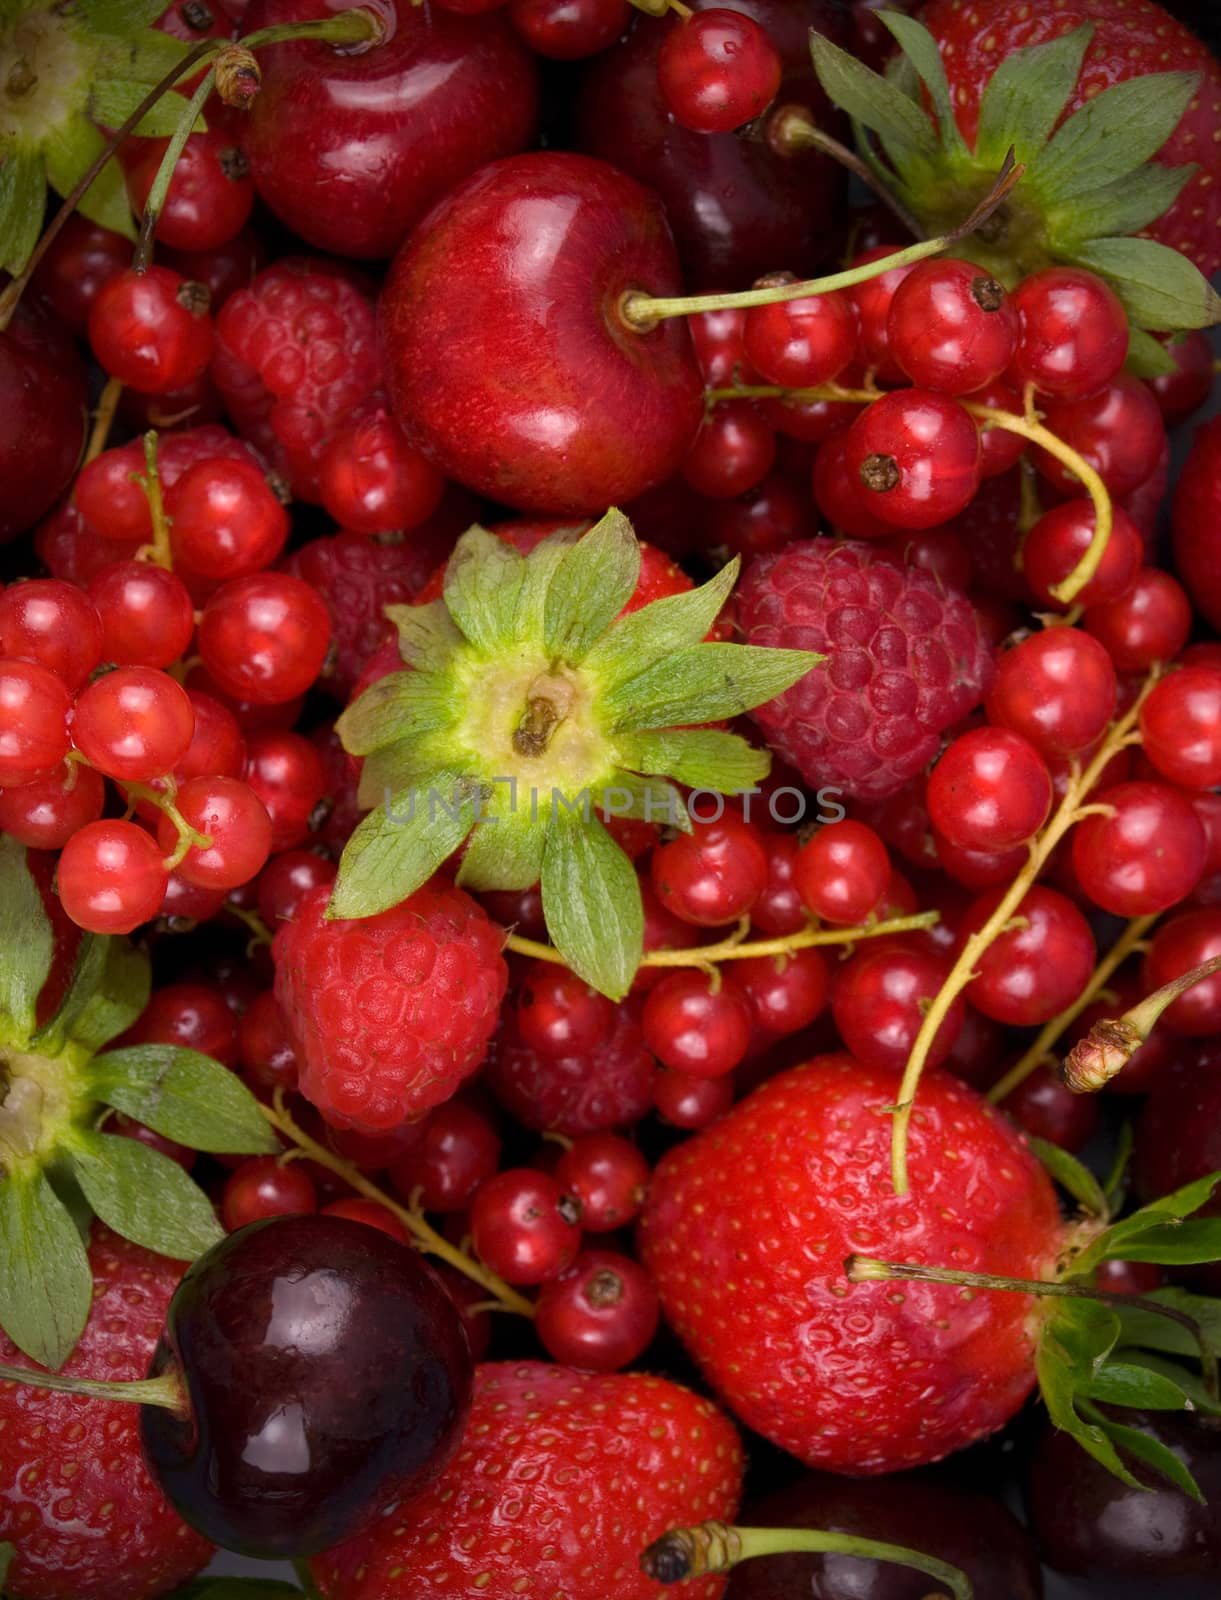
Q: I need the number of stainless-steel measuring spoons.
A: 0